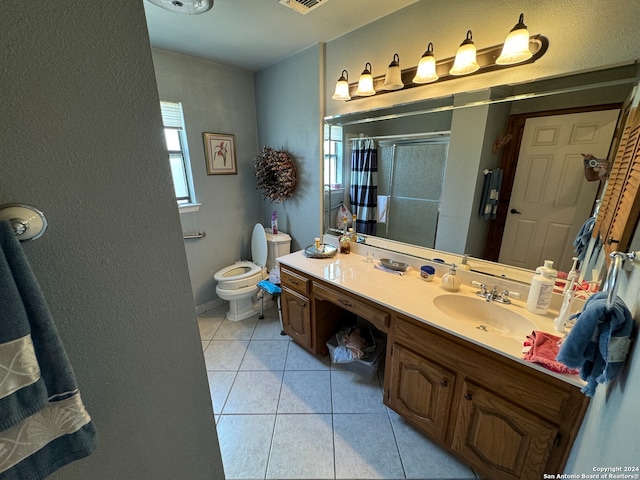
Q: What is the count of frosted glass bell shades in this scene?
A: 6